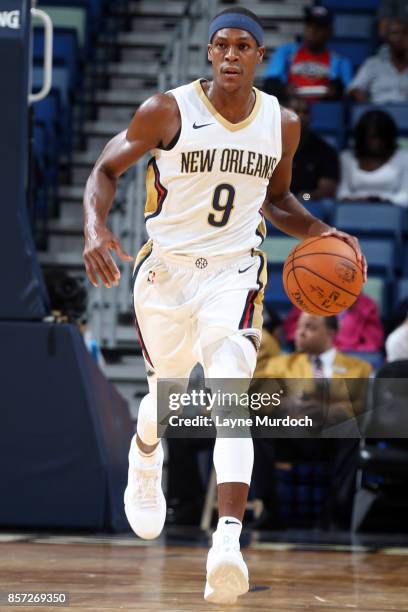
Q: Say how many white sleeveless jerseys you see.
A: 1